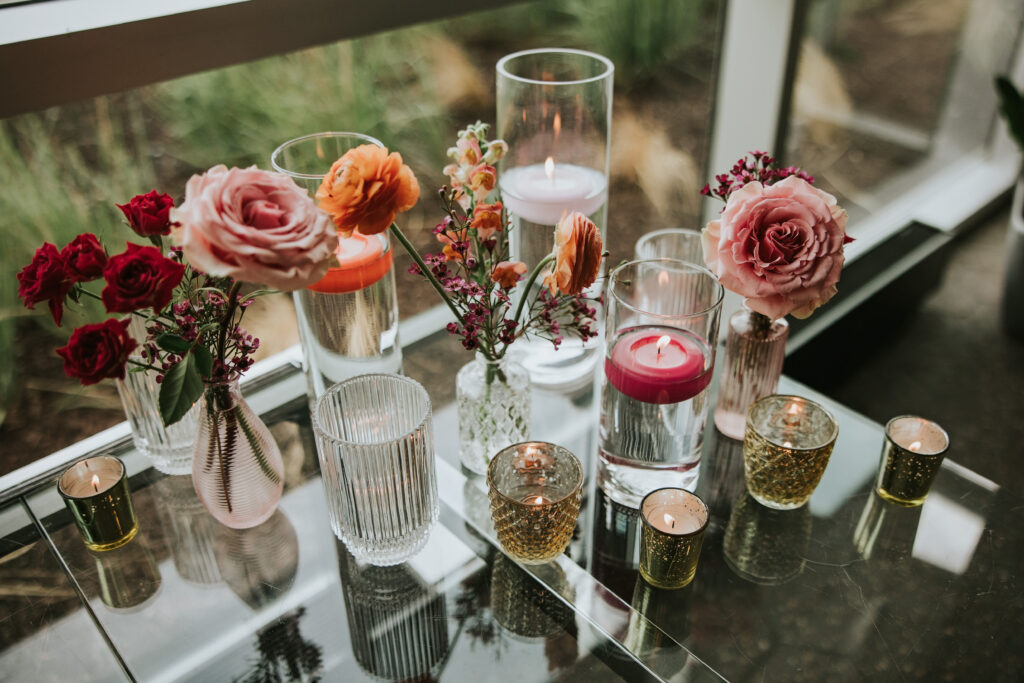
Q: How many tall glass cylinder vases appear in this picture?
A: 3